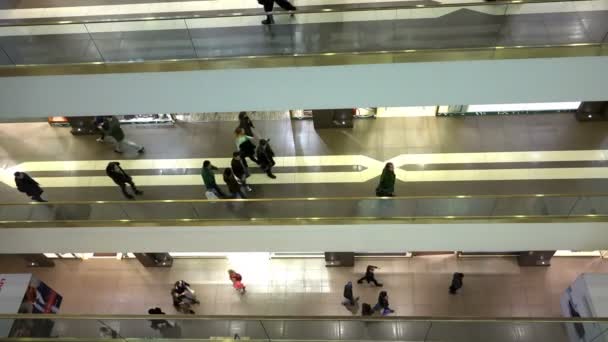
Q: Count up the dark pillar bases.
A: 7